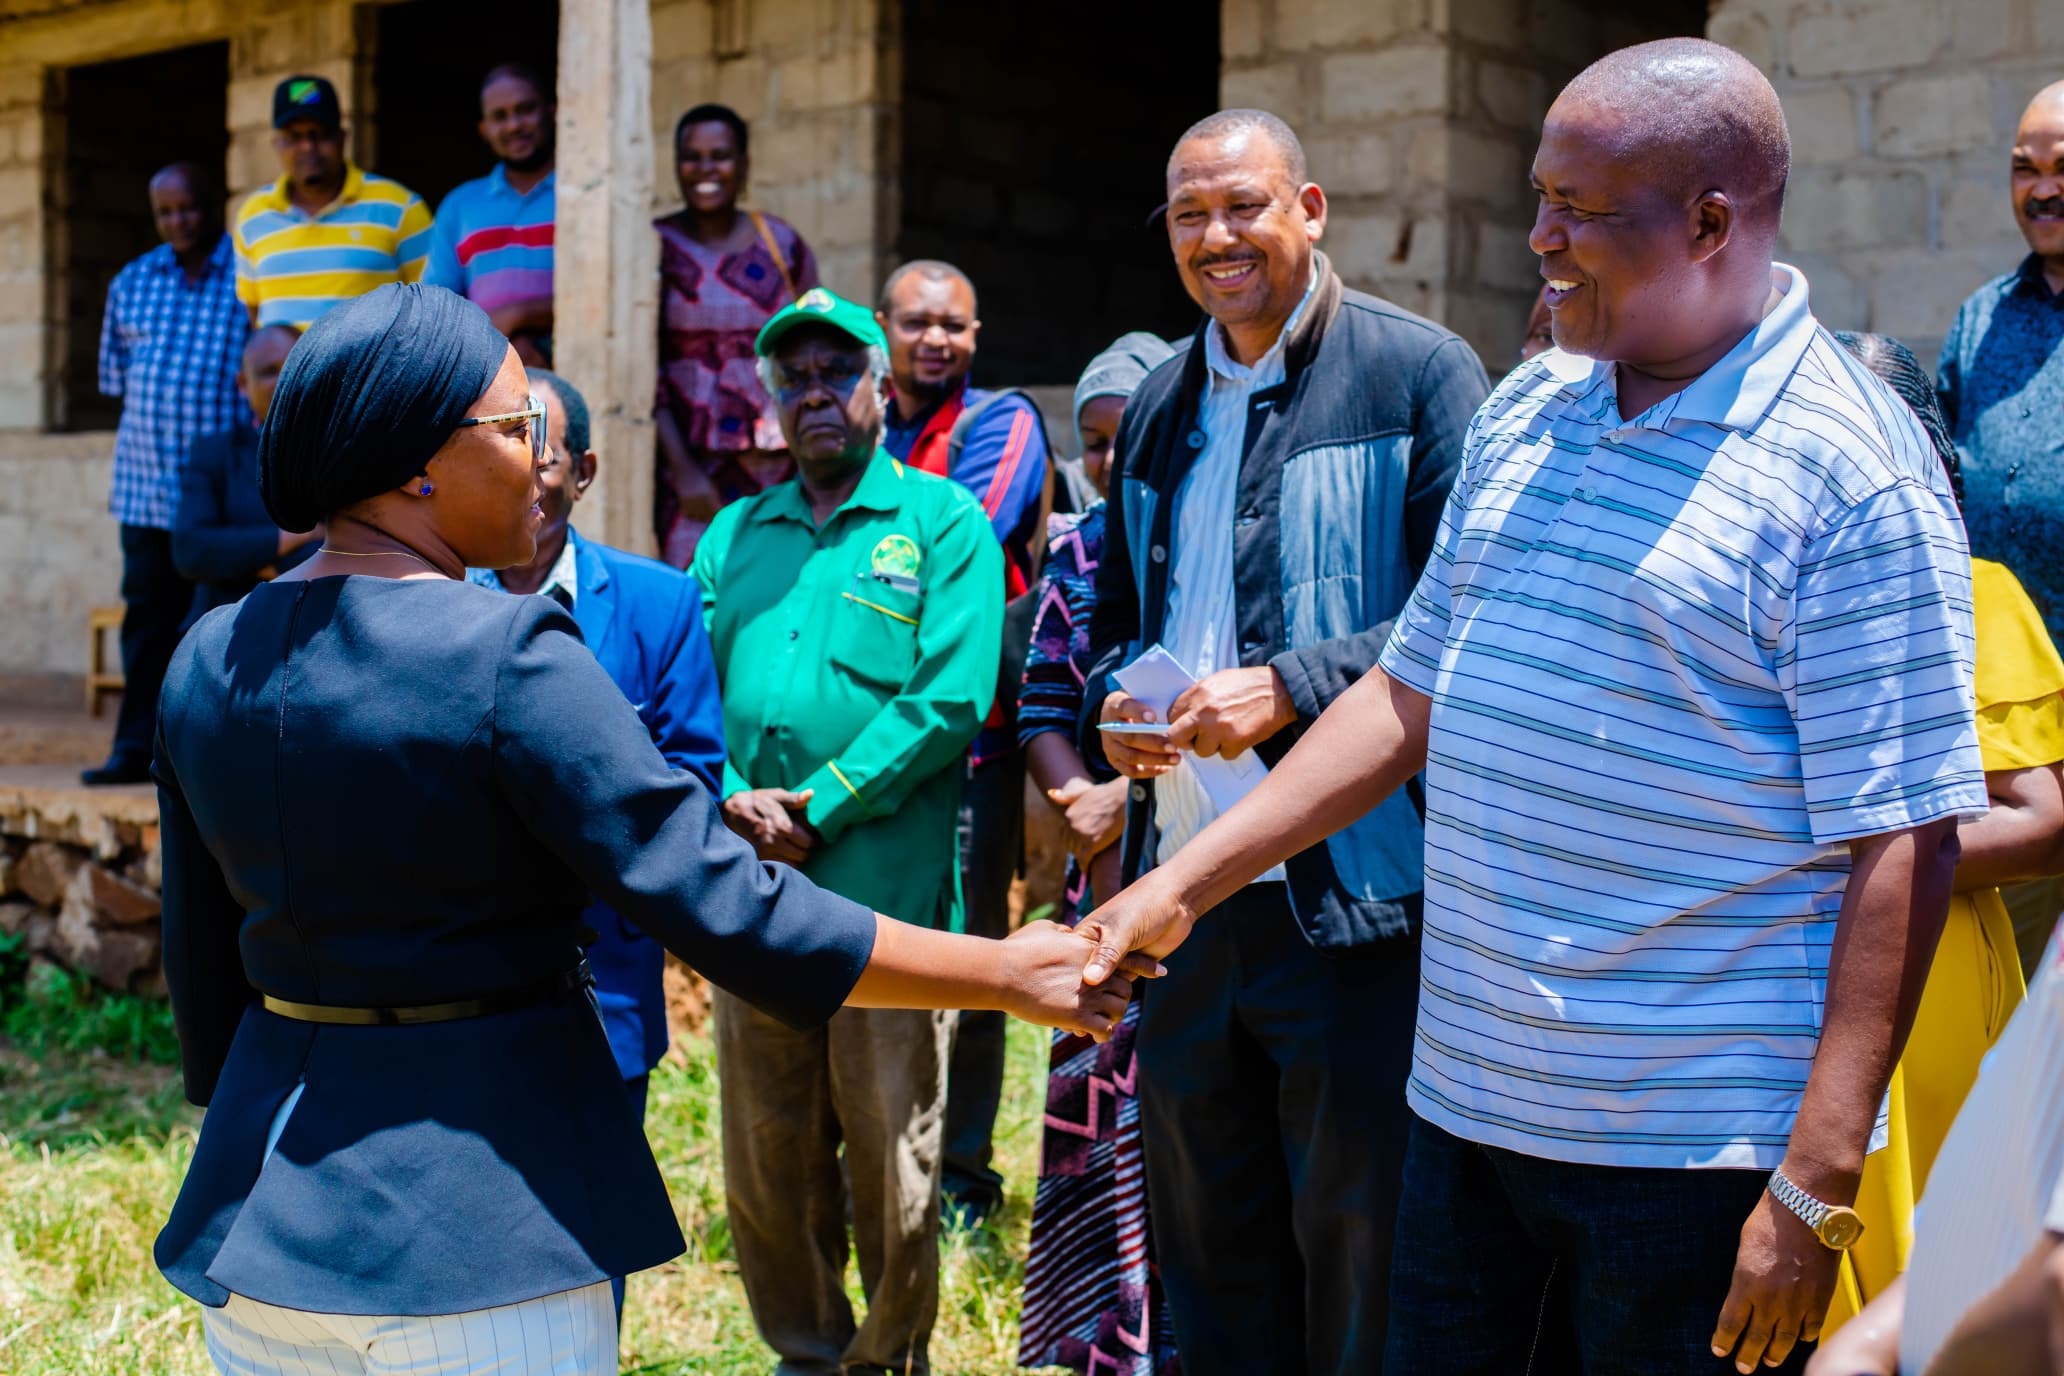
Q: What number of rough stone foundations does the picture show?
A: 1